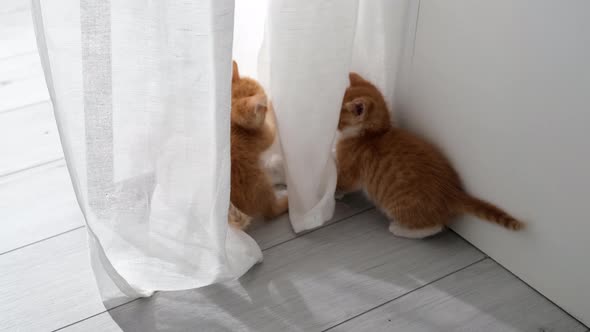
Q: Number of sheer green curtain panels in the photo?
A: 0